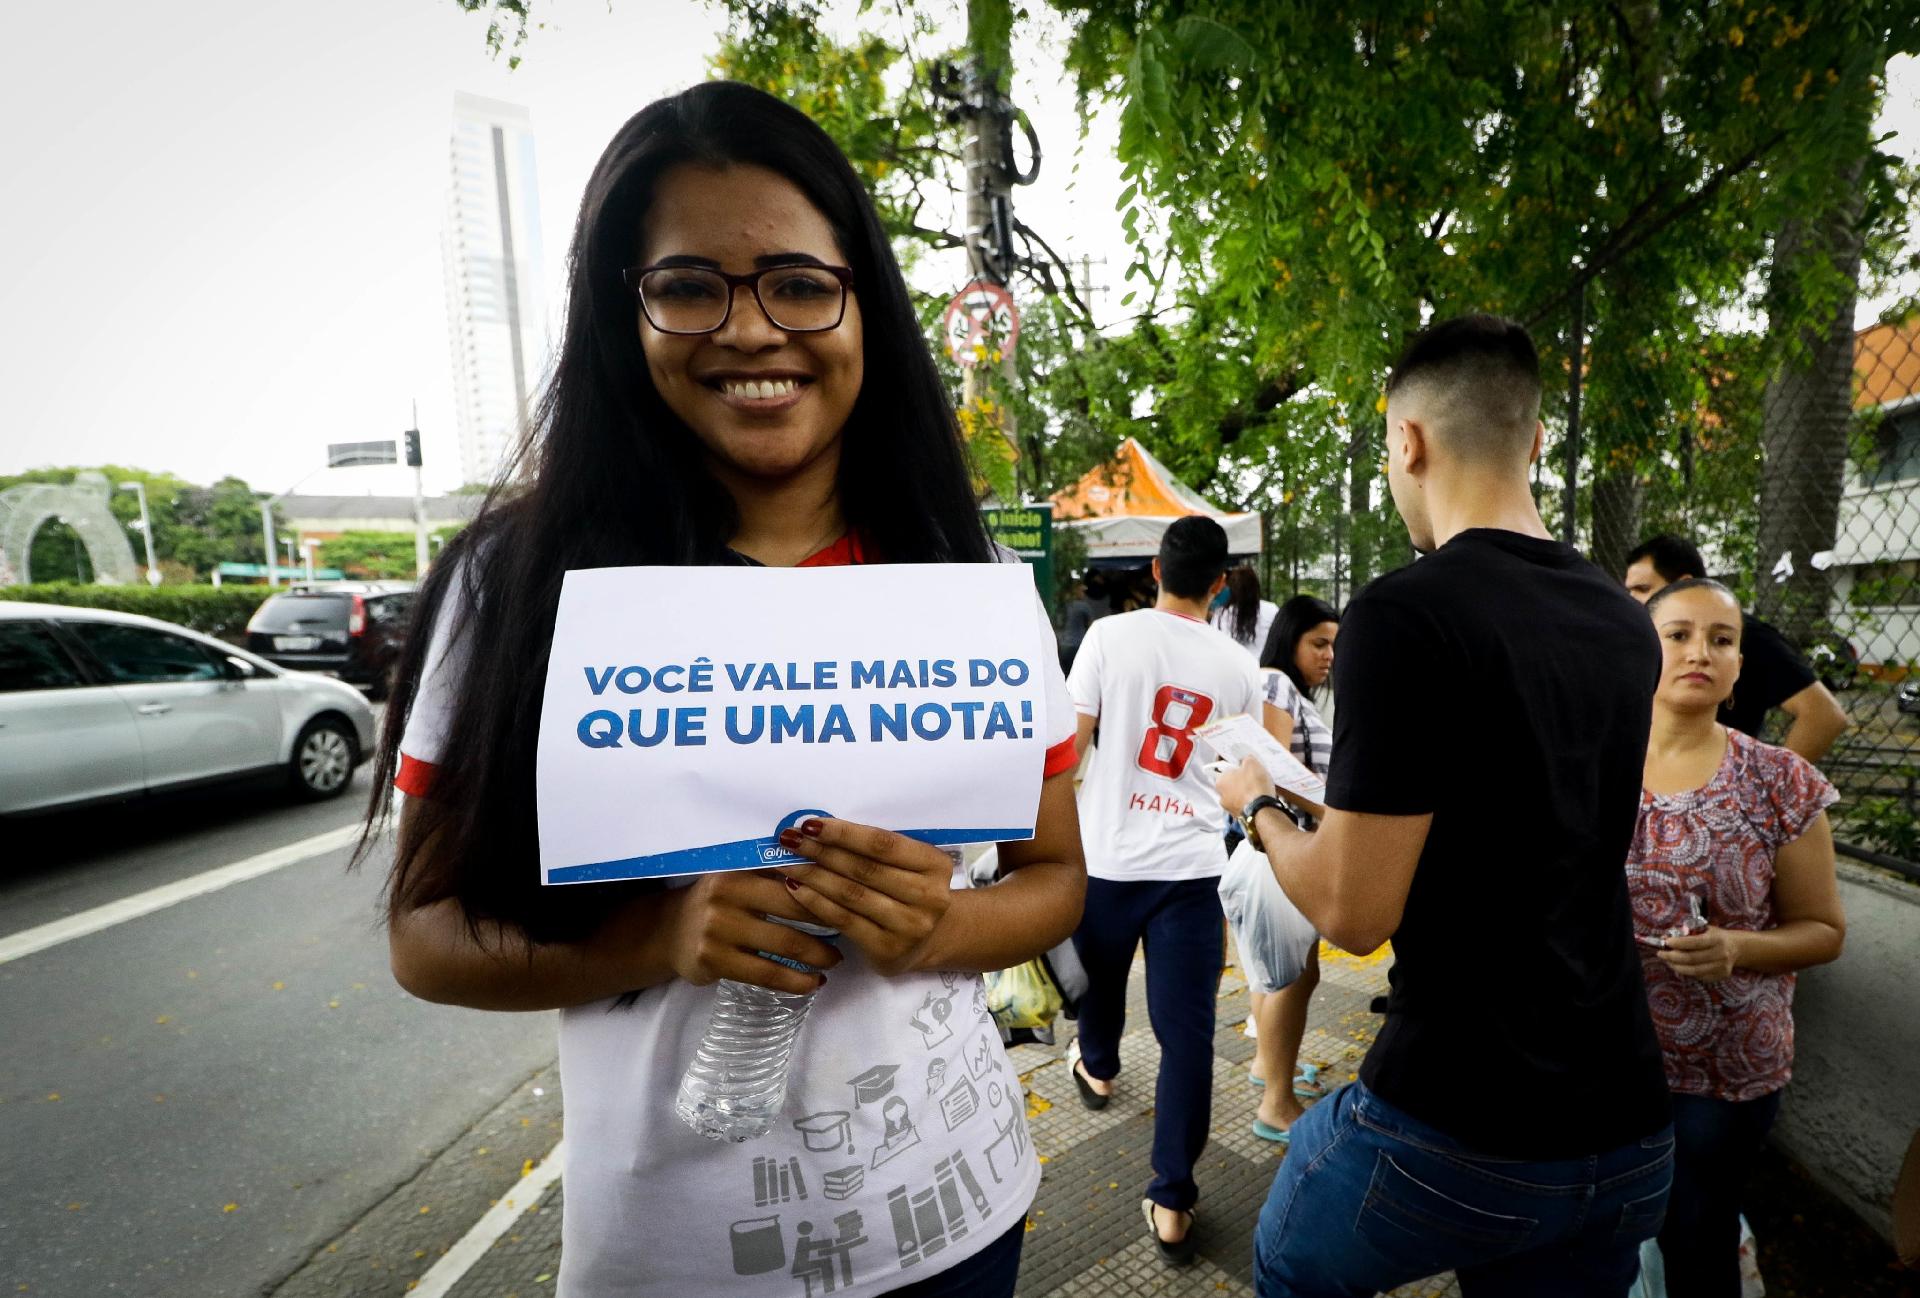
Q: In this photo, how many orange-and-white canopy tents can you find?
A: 1